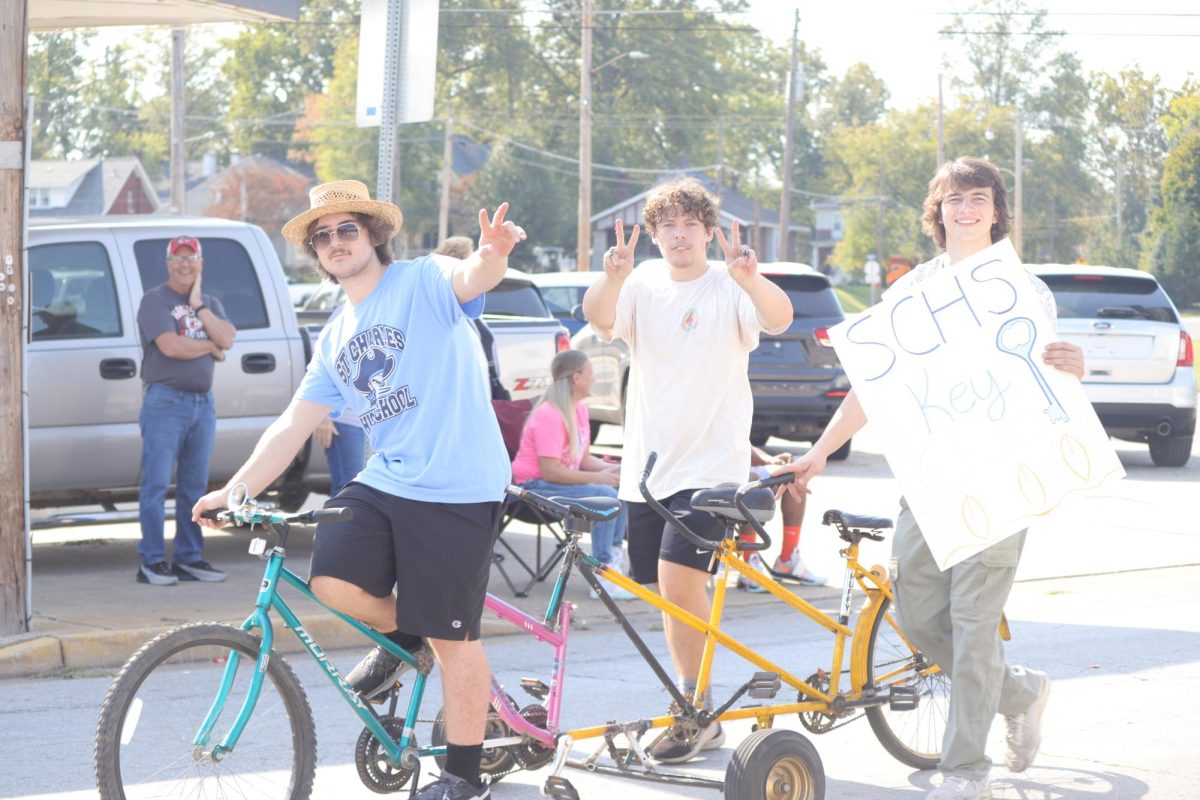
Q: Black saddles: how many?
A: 3